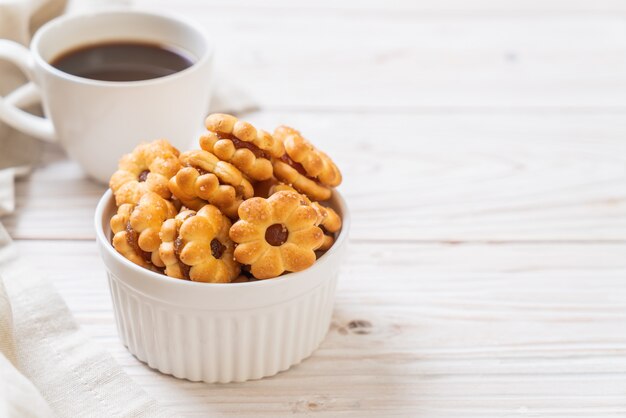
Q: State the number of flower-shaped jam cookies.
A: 8